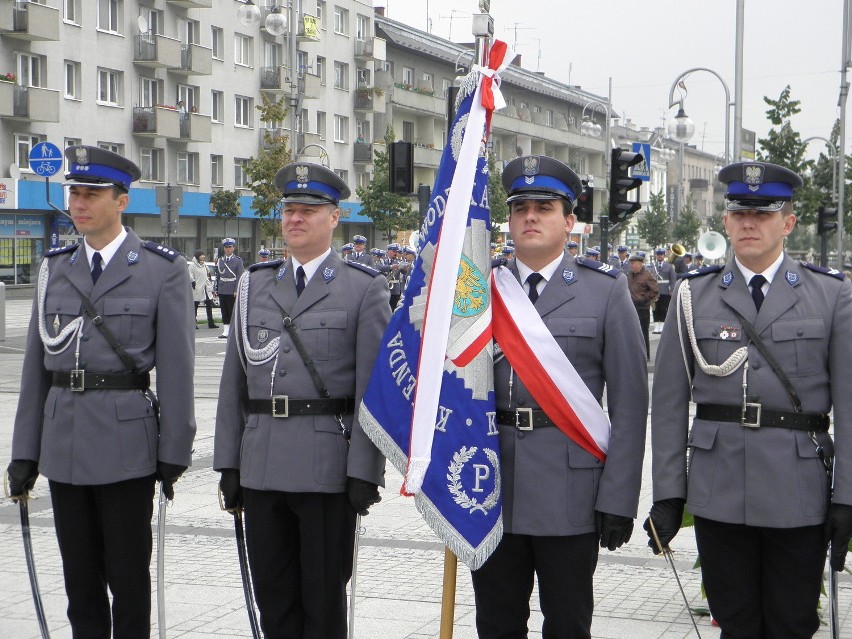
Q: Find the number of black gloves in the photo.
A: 7